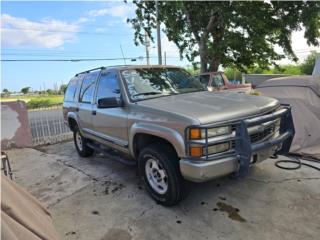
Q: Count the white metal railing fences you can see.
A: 1